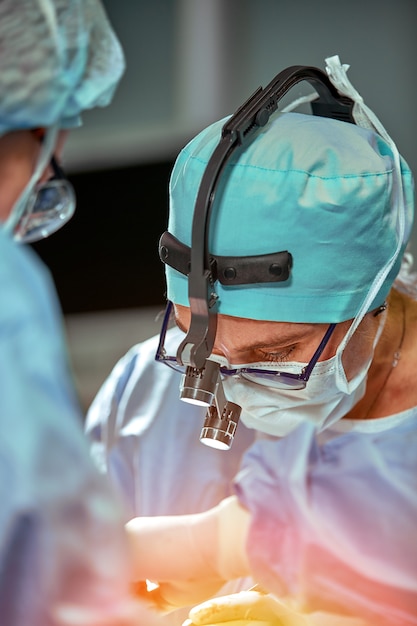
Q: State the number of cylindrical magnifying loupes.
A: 2